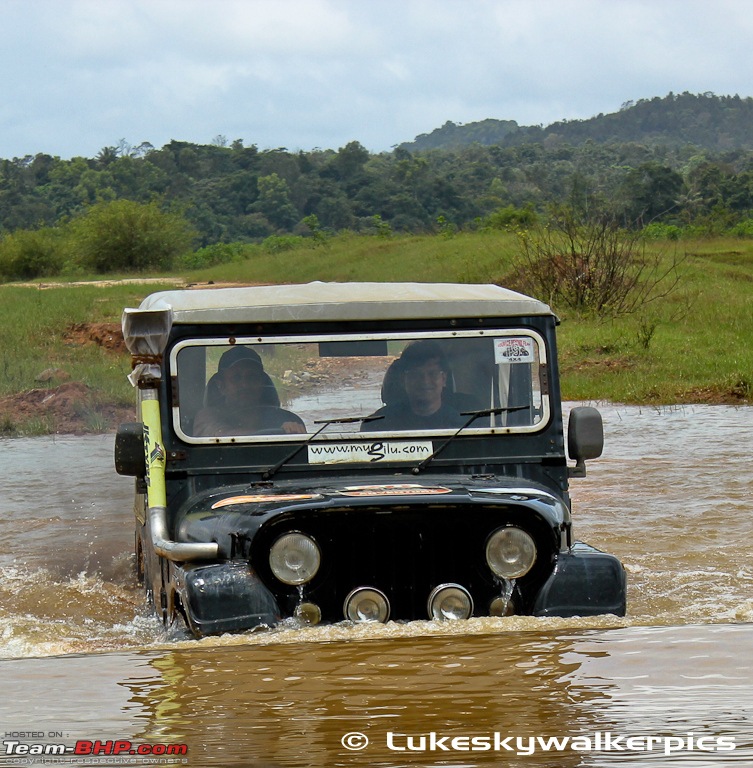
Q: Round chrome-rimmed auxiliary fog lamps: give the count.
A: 2